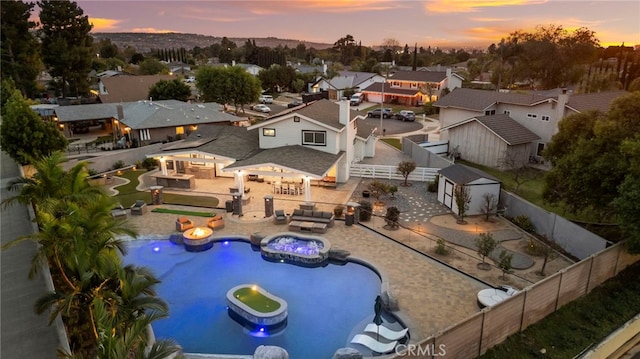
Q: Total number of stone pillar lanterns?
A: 4